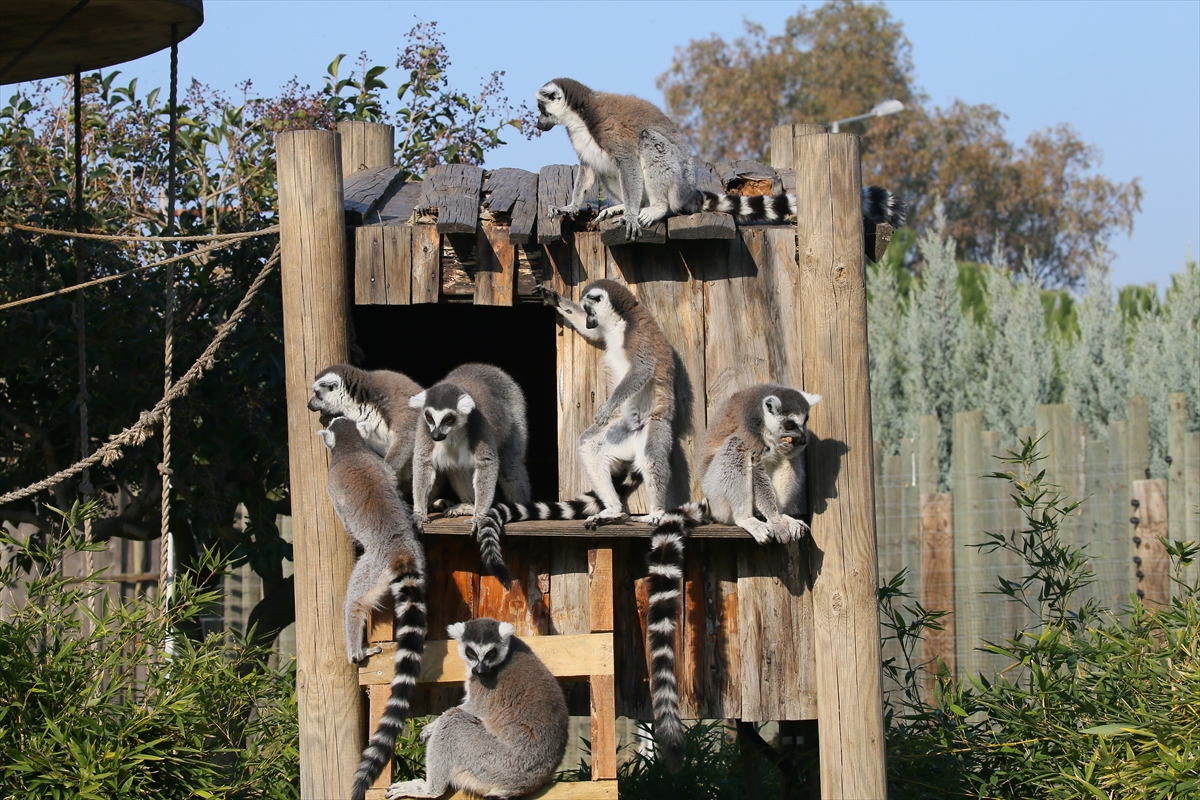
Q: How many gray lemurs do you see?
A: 7